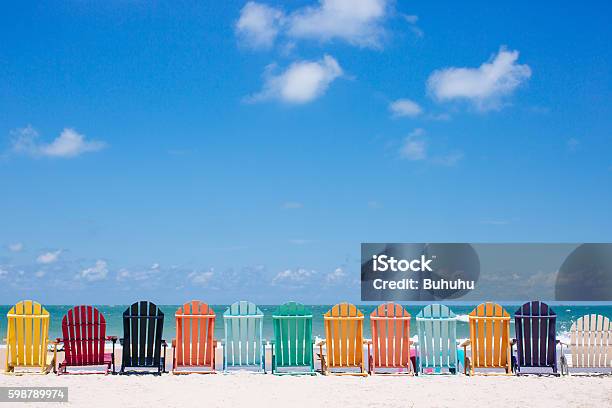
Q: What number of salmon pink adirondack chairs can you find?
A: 2